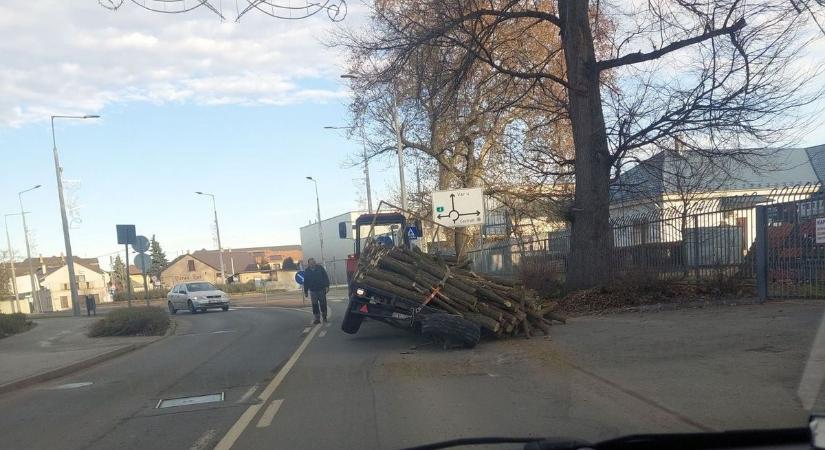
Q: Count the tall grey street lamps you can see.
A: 7